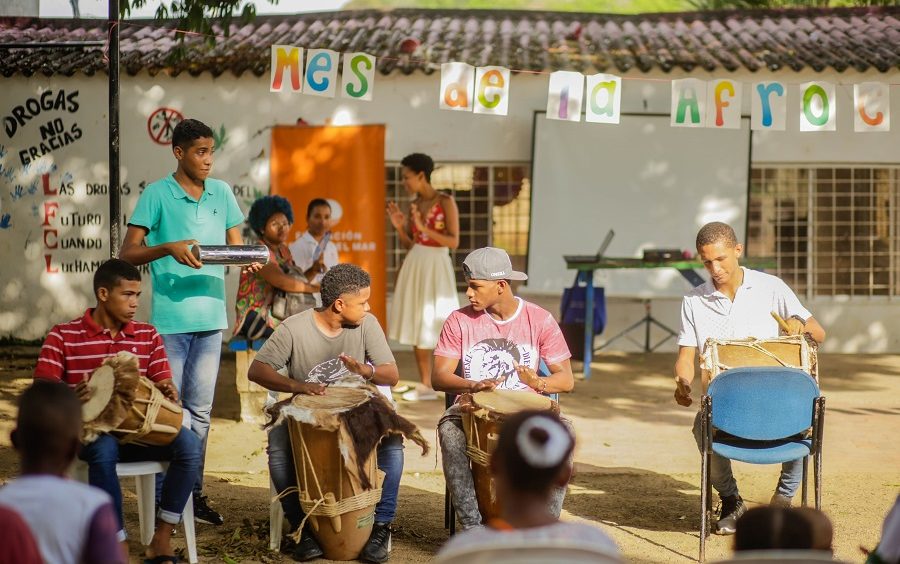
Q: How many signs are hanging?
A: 12